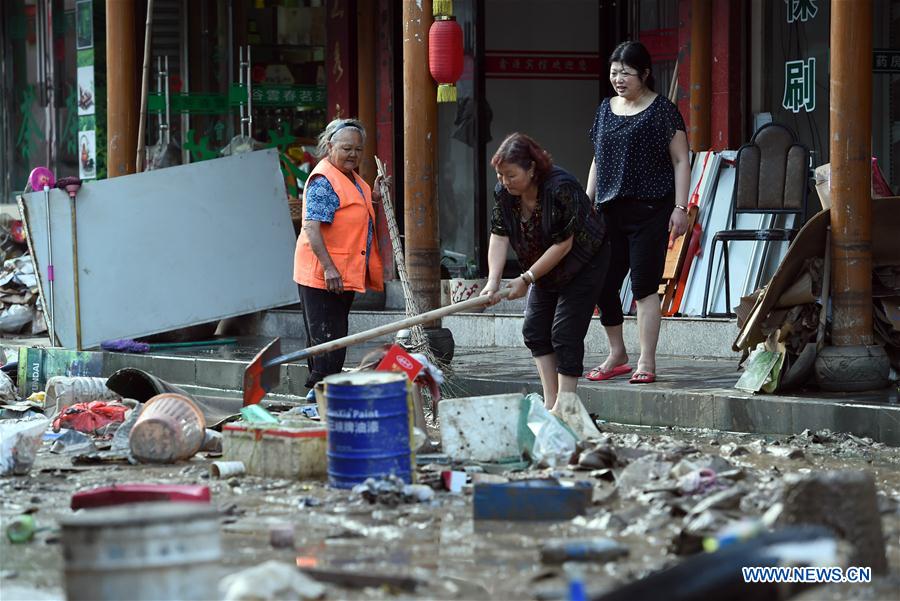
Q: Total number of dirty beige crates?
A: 1